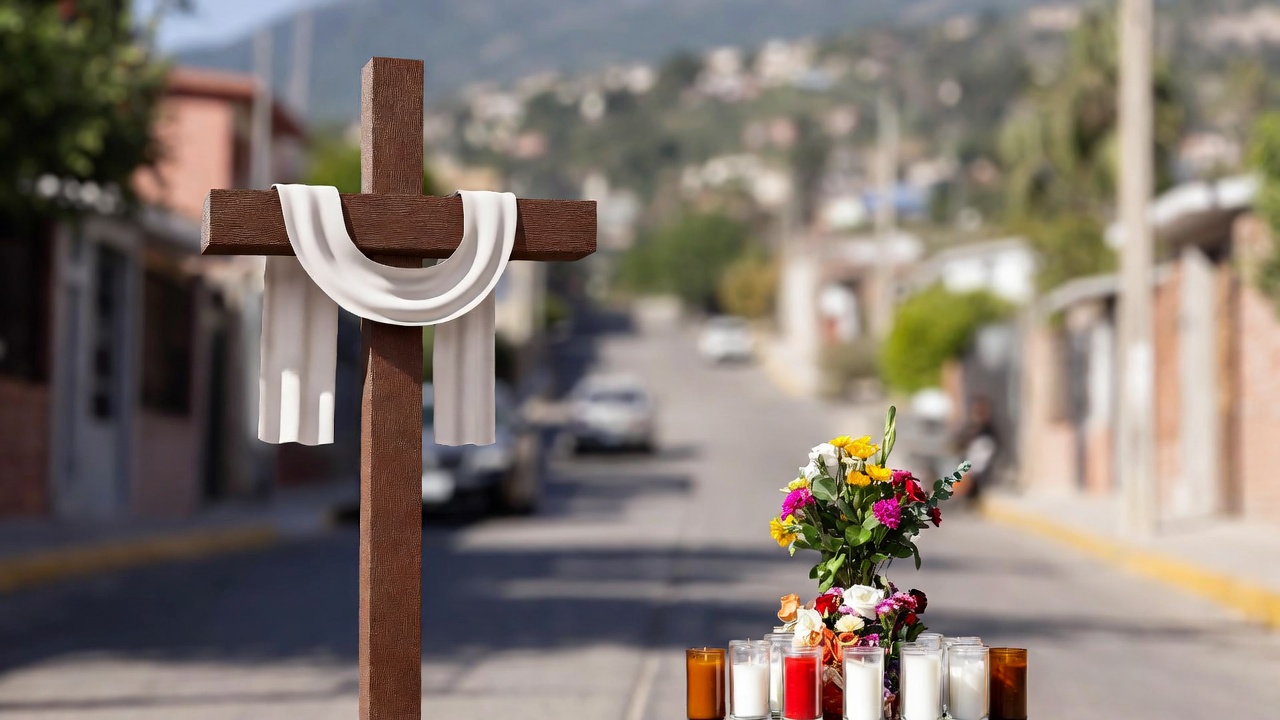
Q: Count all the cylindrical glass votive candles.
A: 10